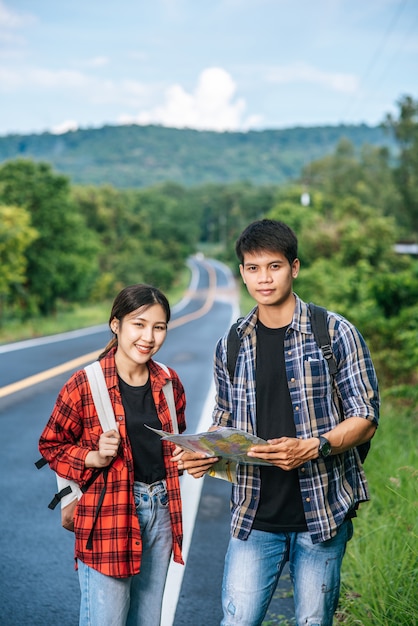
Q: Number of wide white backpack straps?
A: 2